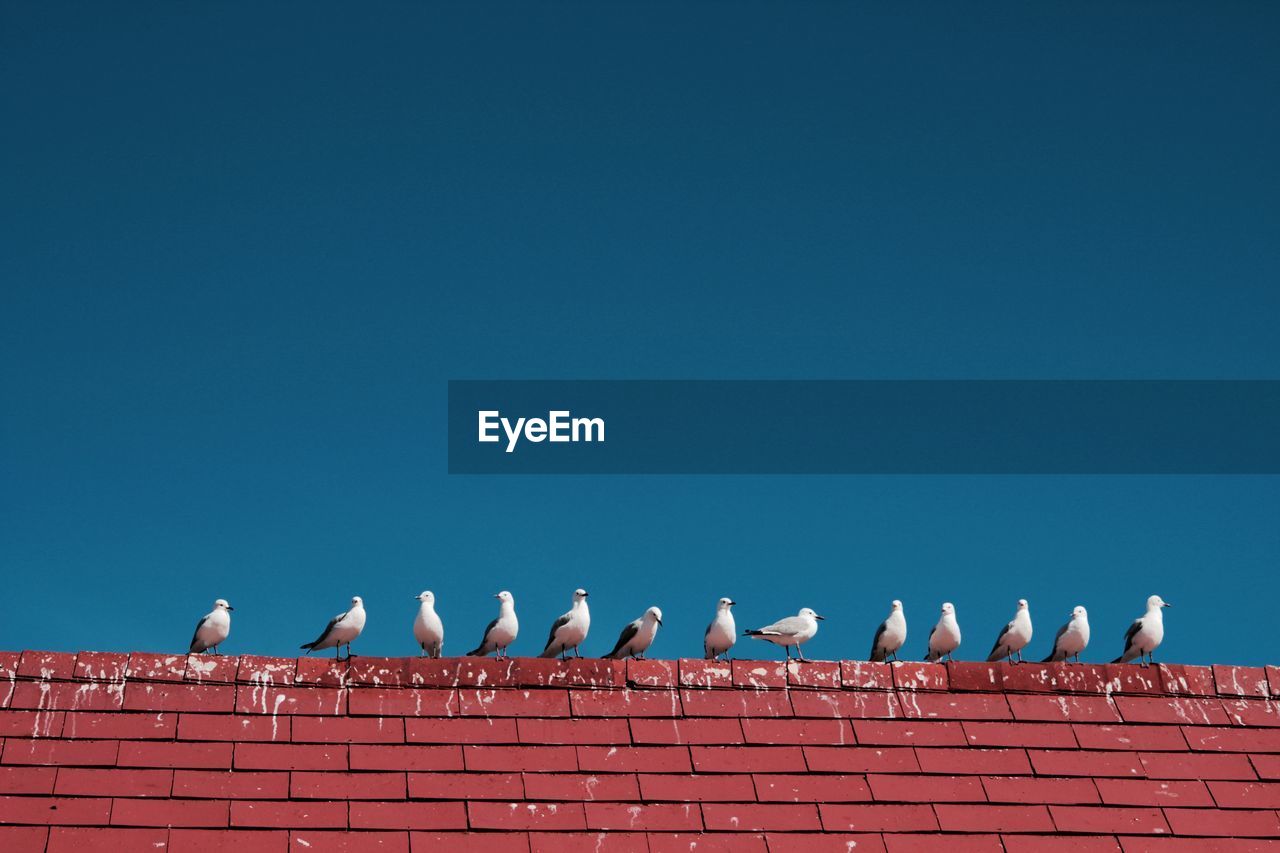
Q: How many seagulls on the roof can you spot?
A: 13